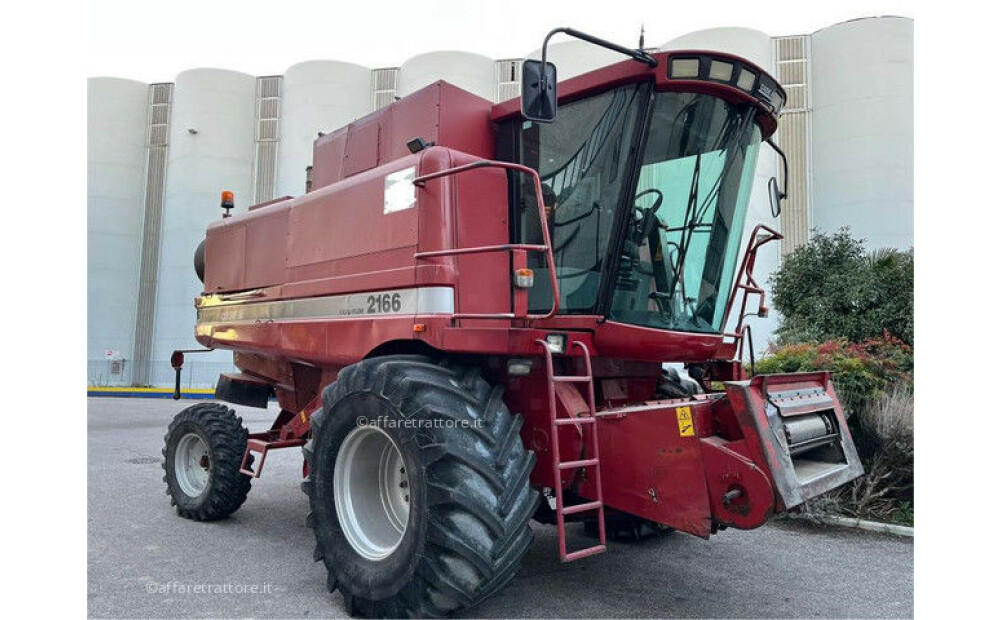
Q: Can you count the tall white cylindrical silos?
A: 7